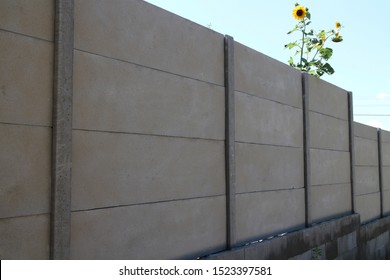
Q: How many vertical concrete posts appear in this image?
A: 5